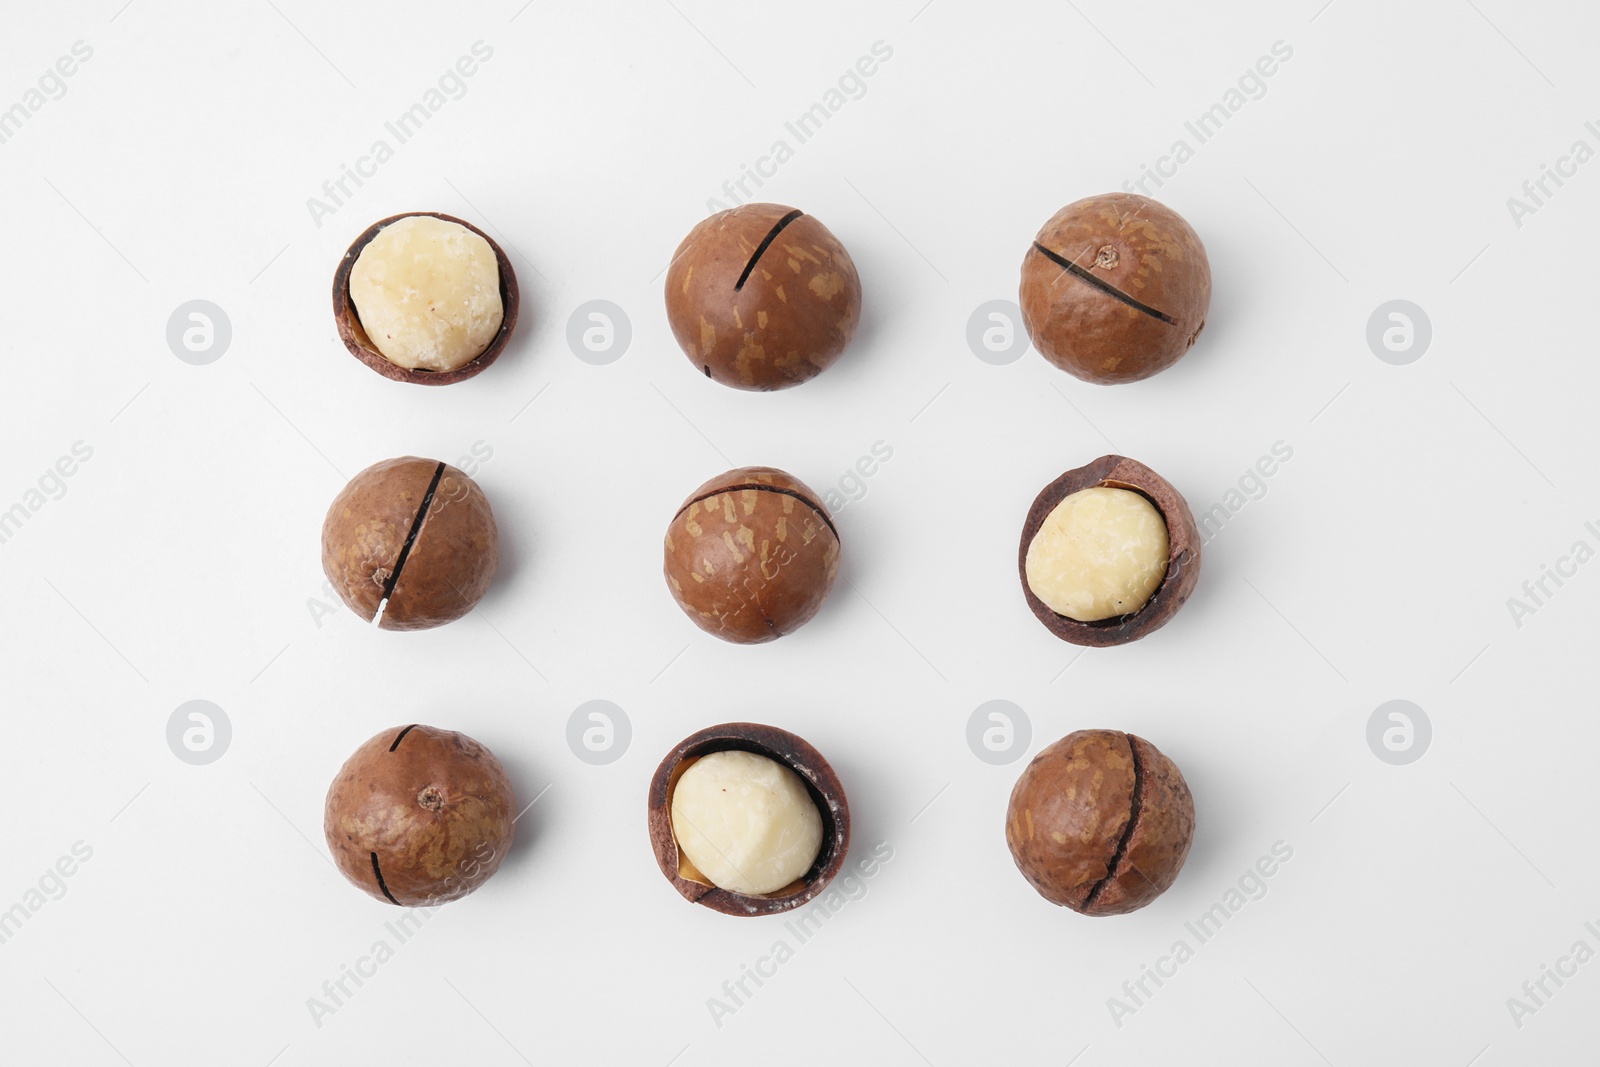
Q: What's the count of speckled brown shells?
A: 6